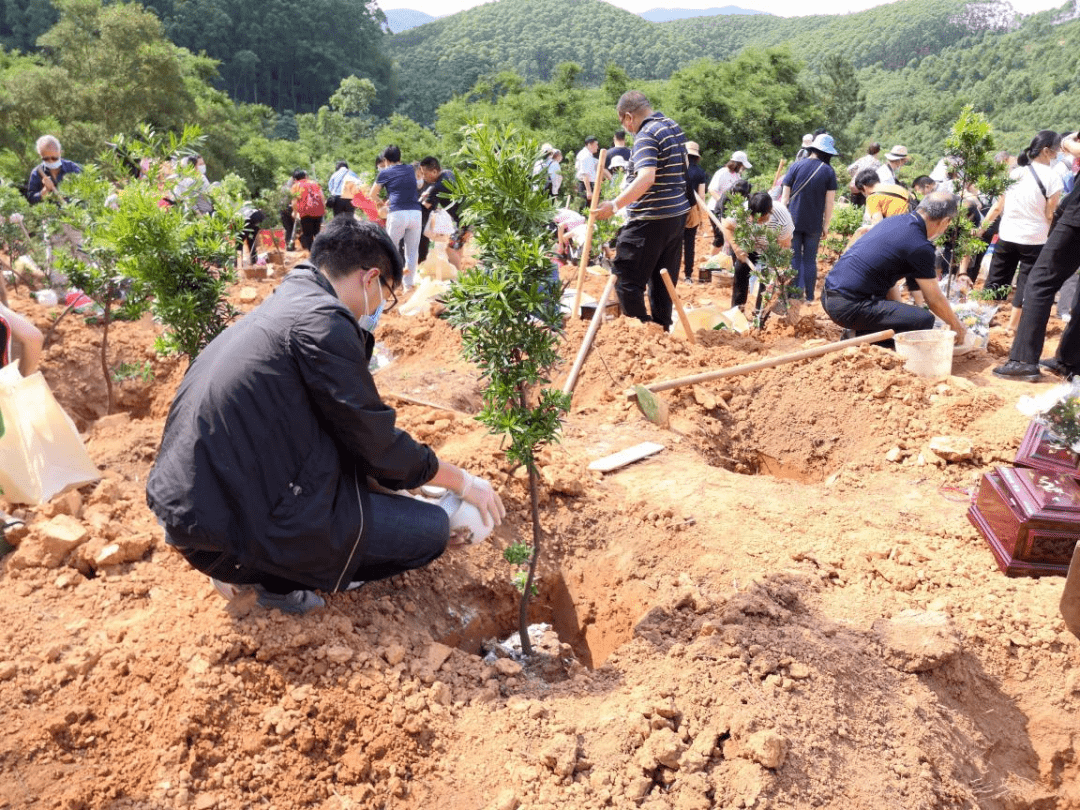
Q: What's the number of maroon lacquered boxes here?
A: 2